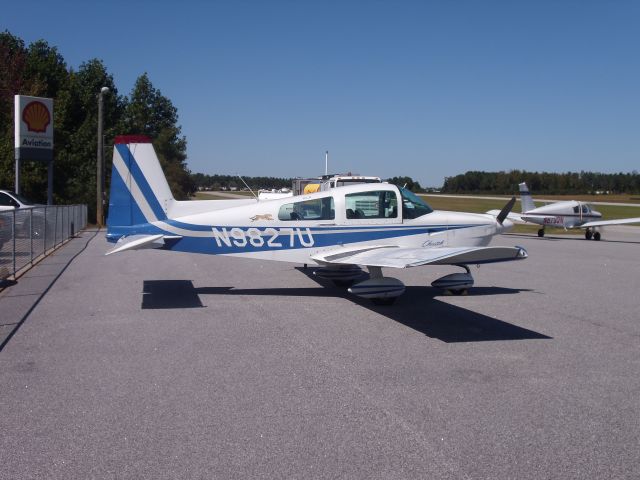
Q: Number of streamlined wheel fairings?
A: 3